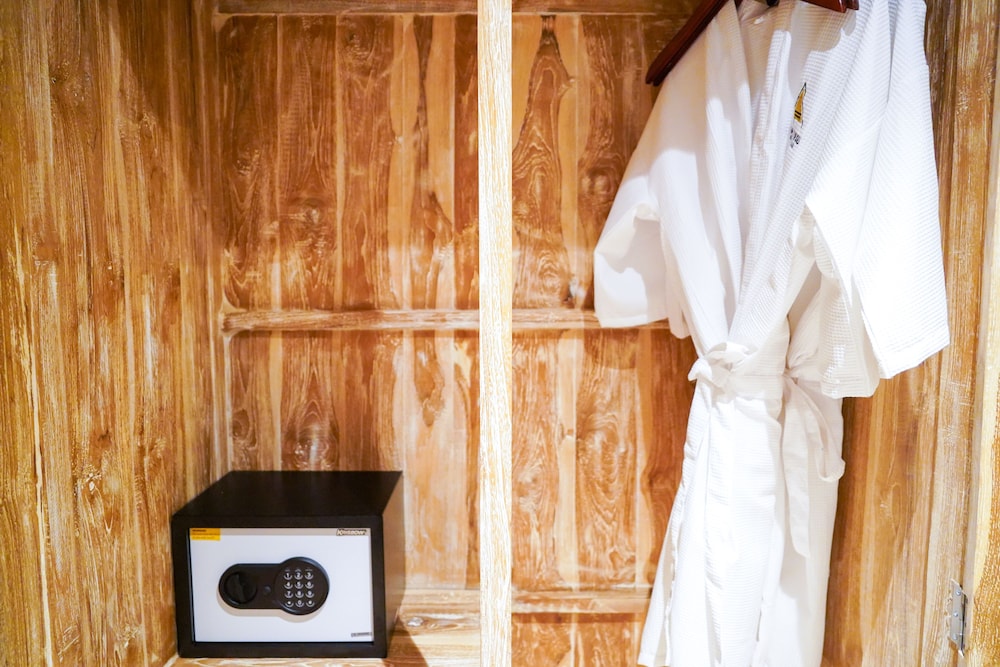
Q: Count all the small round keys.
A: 12